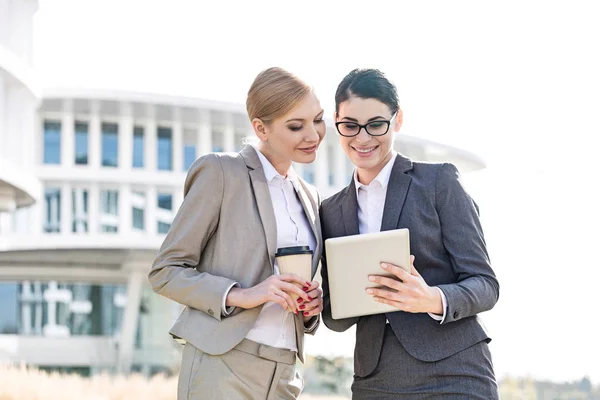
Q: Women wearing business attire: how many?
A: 2